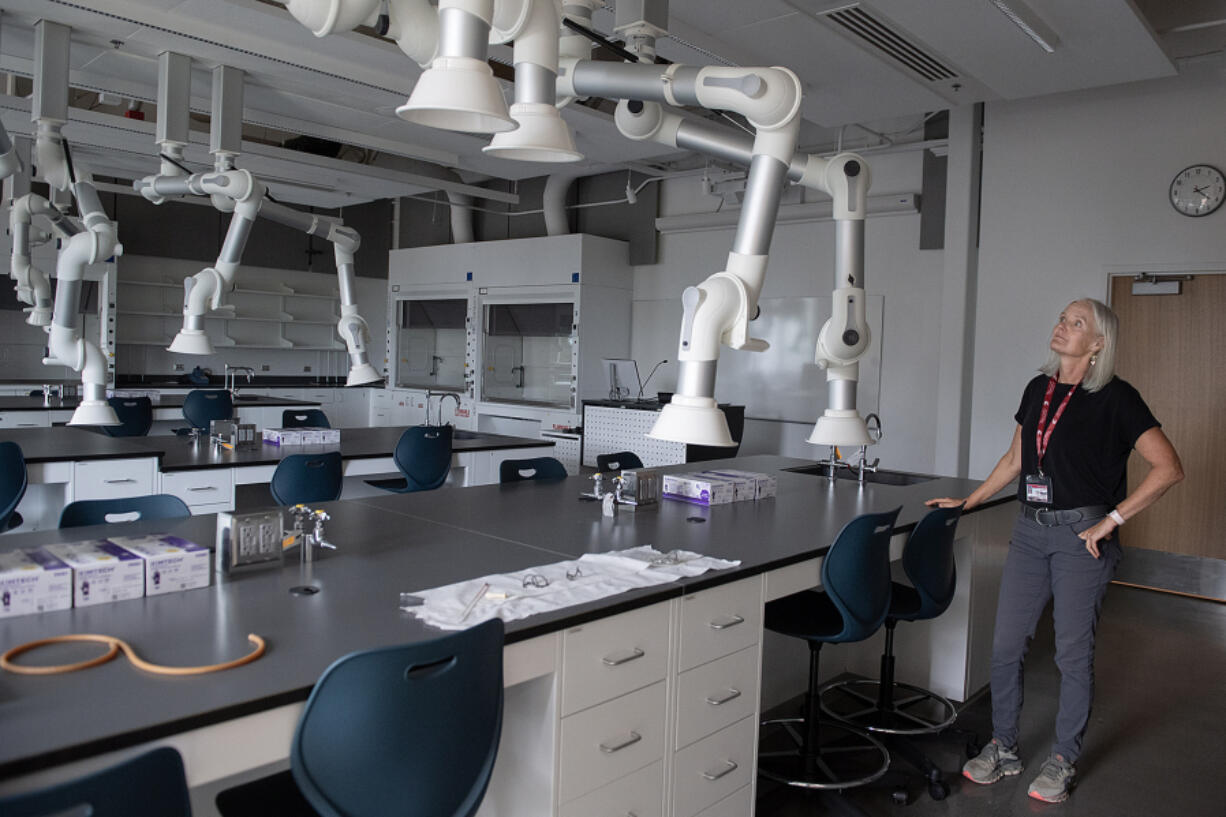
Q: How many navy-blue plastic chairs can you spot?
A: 13